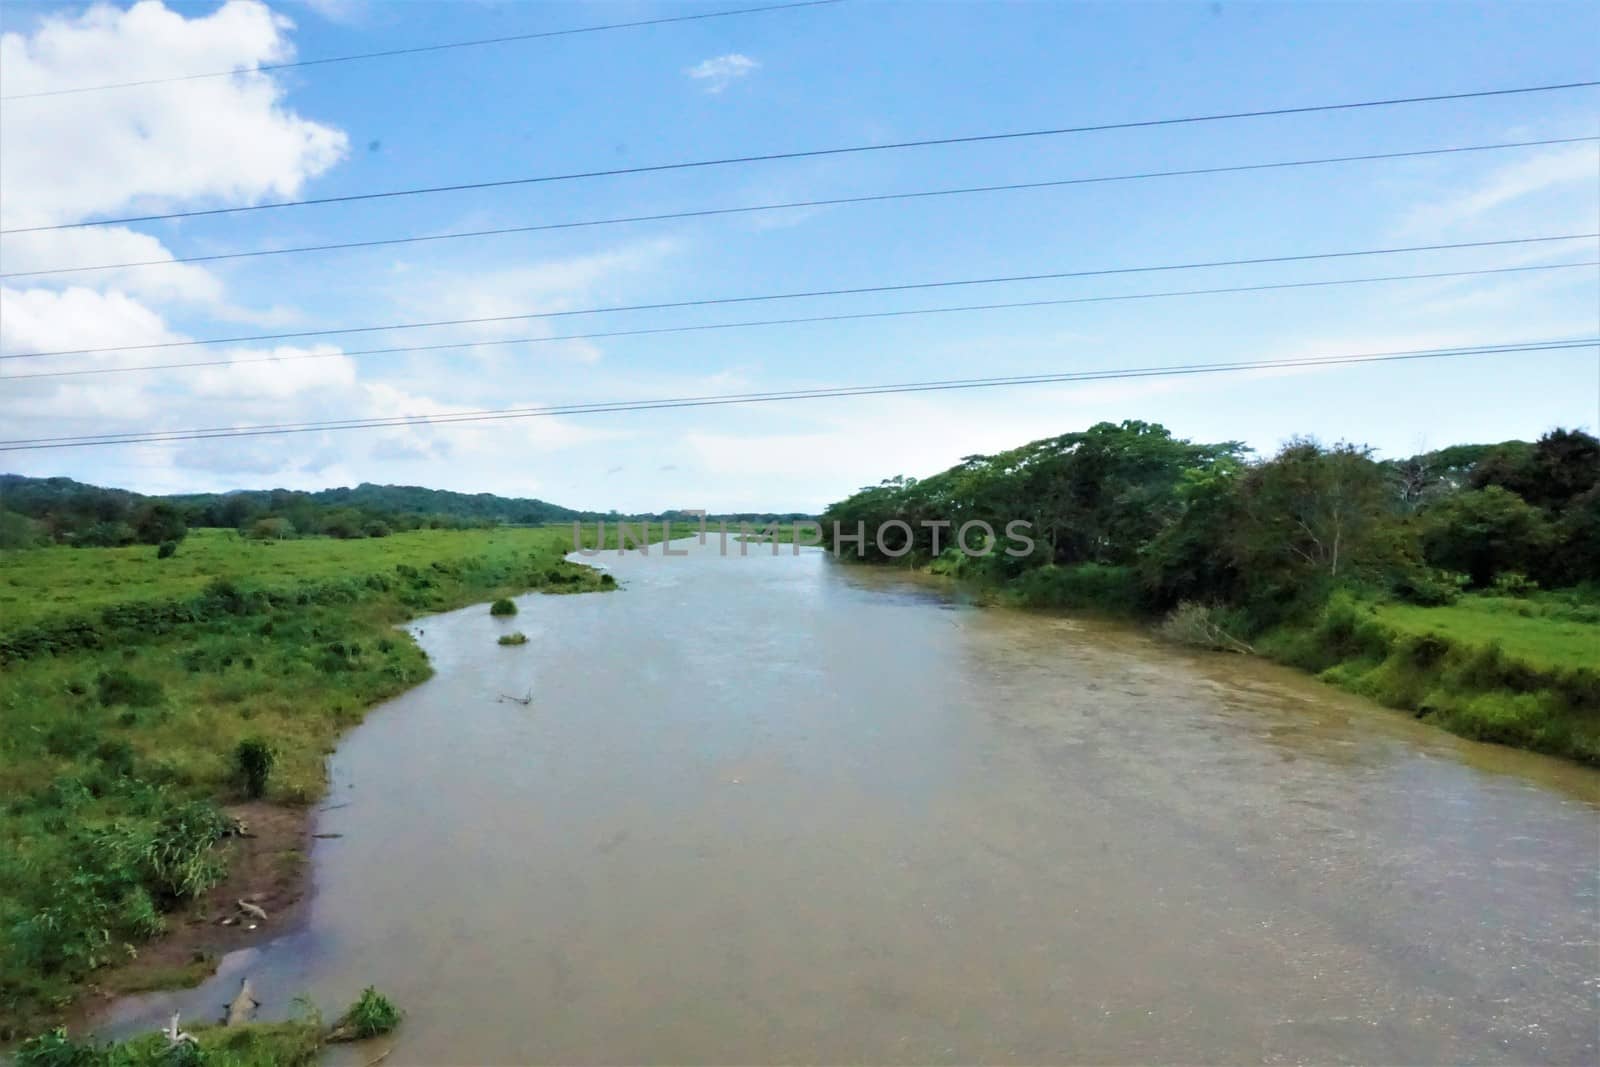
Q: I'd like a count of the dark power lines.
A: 7